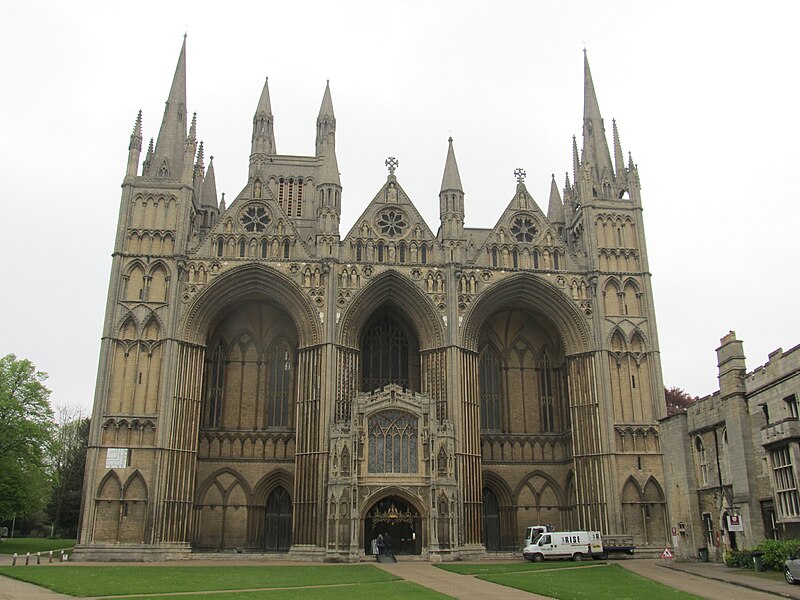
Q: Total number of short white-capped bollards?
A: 5